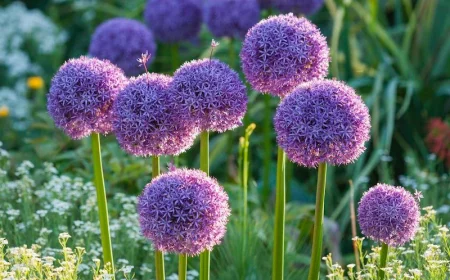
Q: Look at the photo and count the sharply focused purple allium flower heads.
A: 7